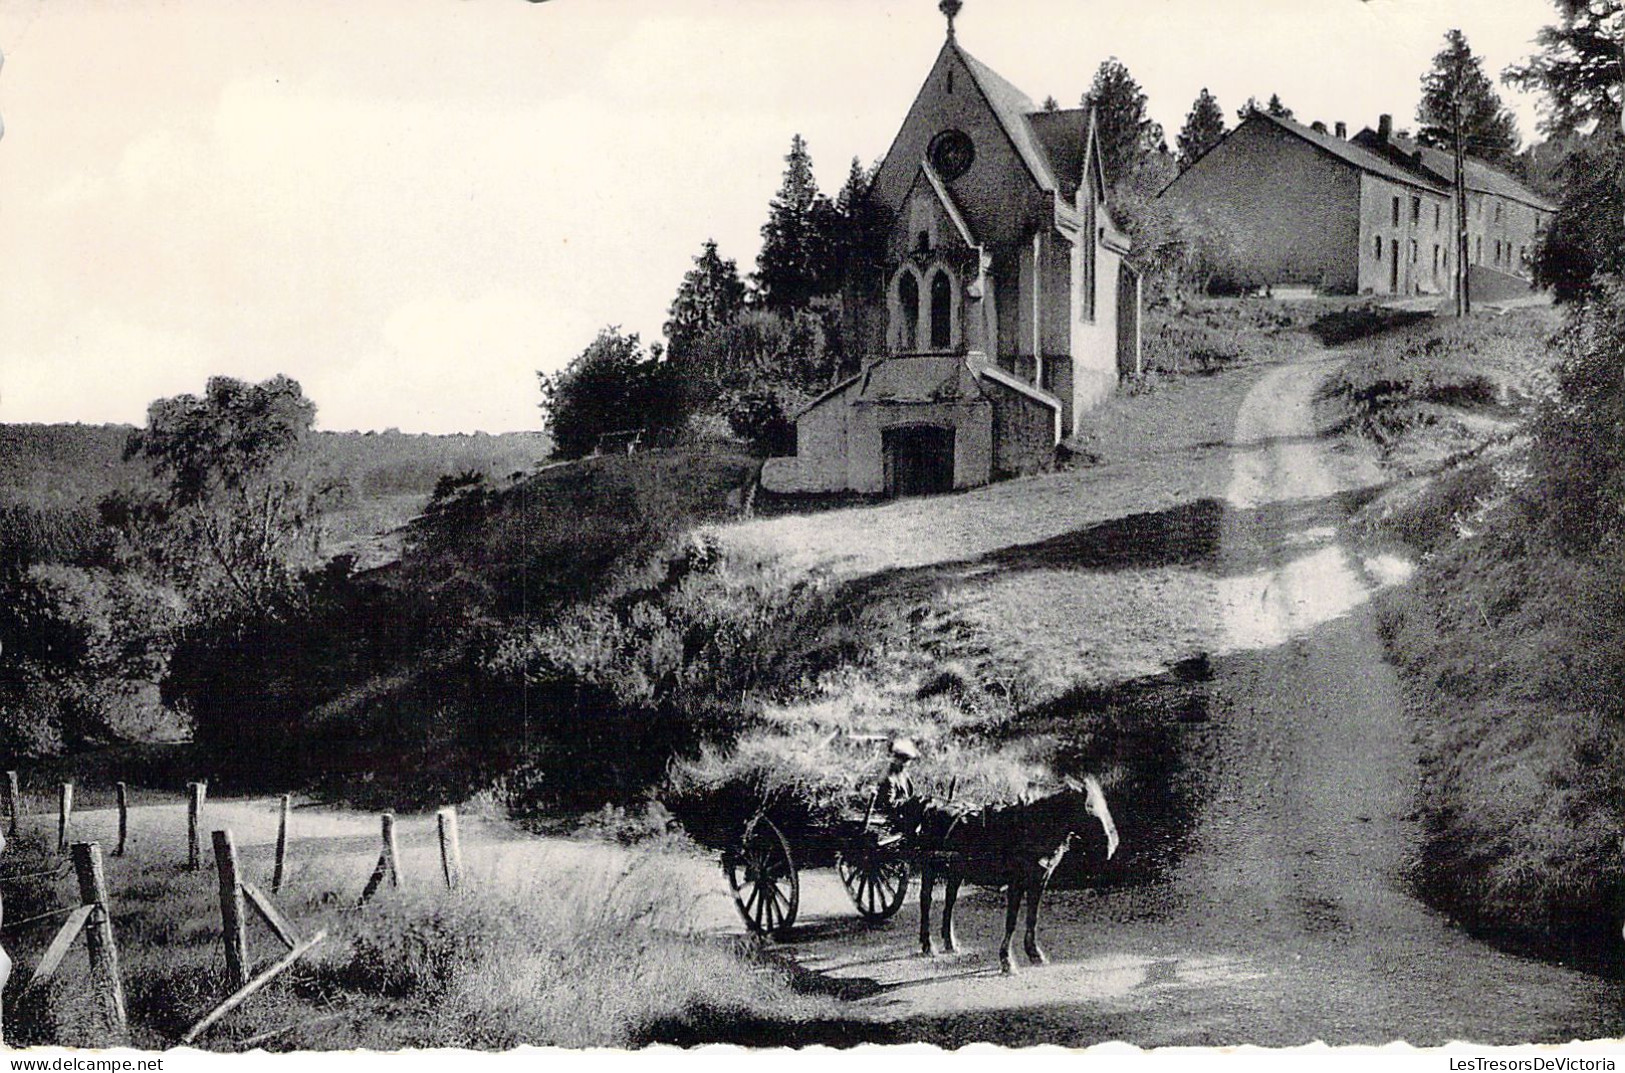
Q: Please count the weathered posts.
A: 9